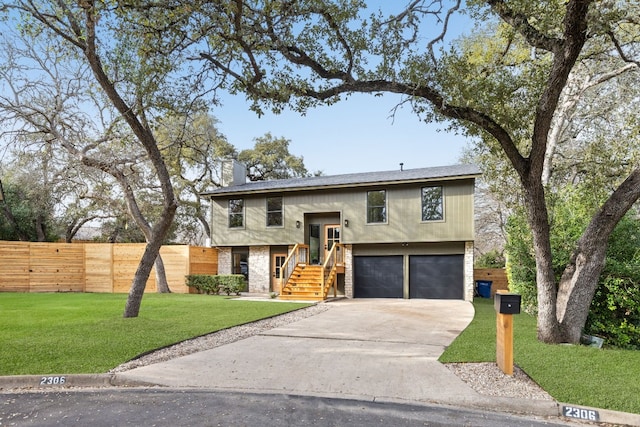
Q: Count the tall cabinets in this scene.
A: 0